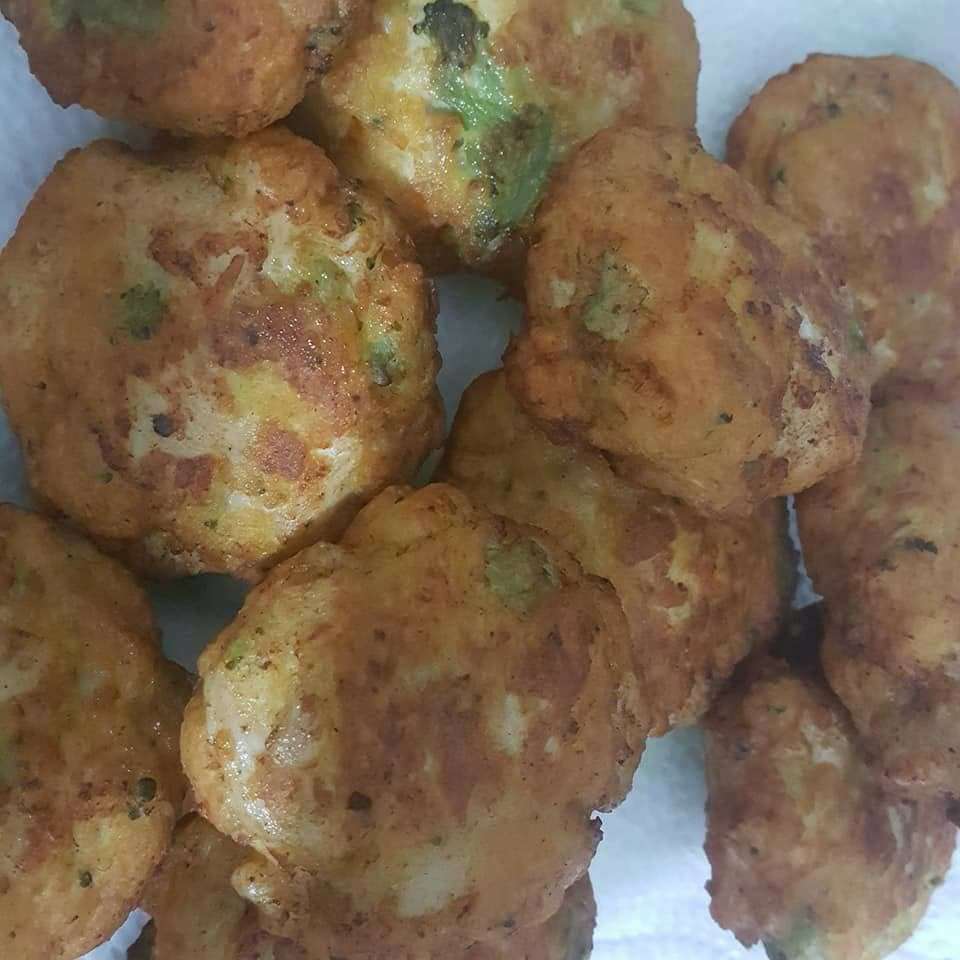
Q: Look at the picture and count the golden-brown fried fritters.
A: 11